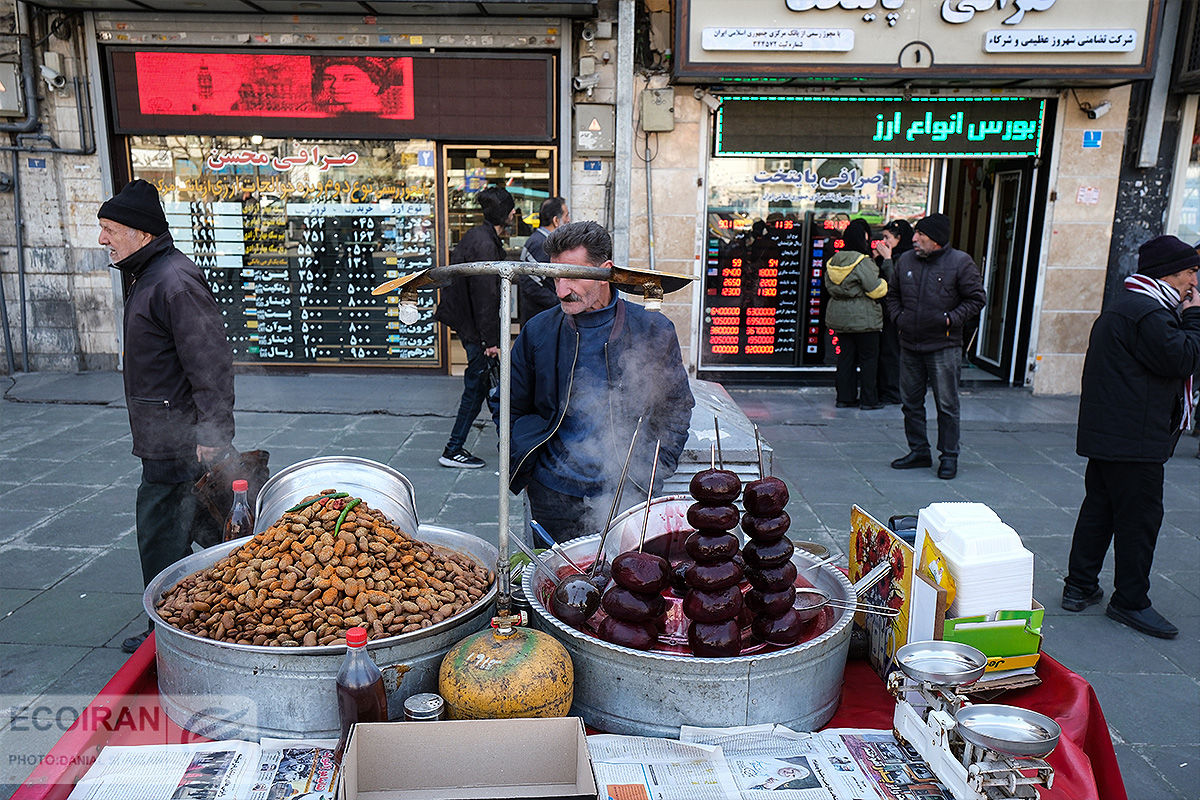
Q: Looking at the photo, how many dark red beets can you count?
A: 15